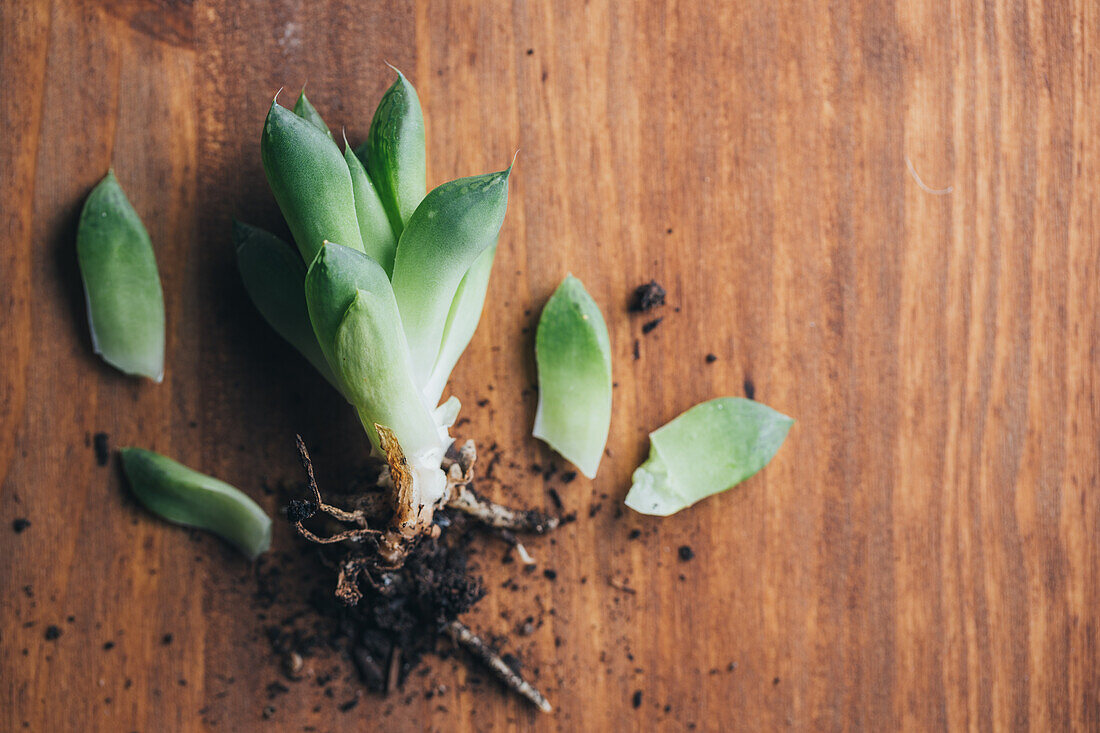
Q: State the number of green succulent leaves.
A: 13